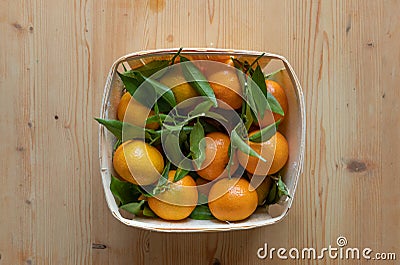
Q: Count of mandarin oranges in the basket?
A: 9